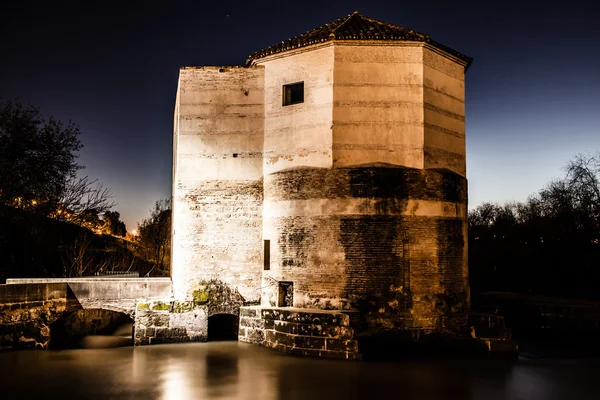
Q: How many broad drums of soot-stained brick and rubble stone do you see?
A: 1